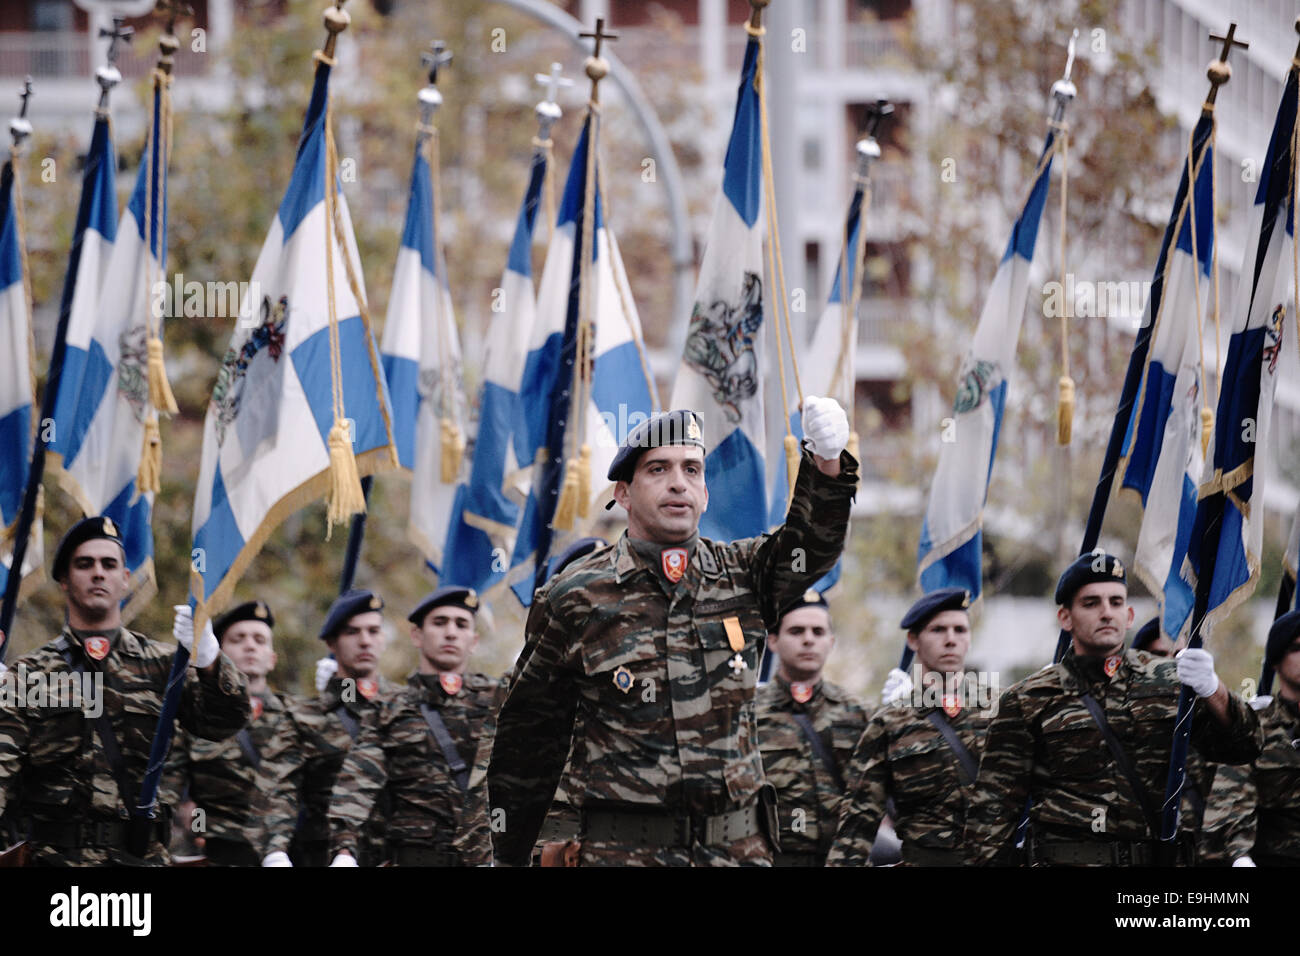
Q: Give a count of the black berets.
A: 11